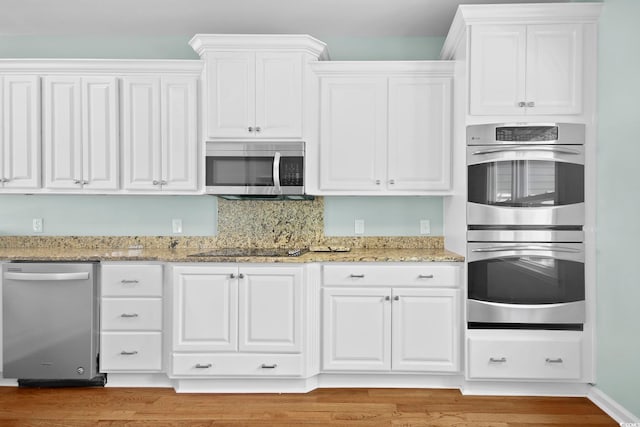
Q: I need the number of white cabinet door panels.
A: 15